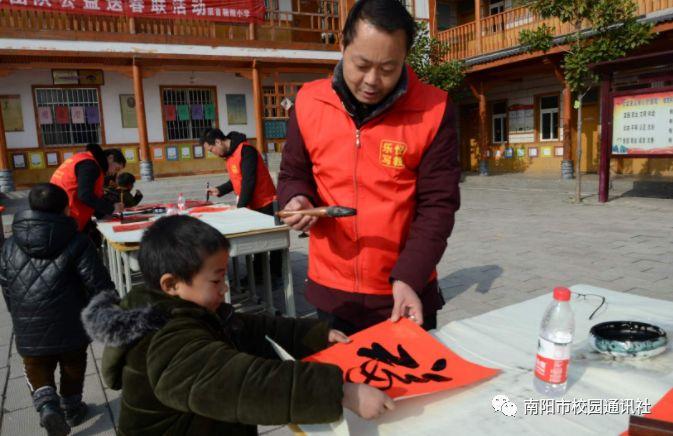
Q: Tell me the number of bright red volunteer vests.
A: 3